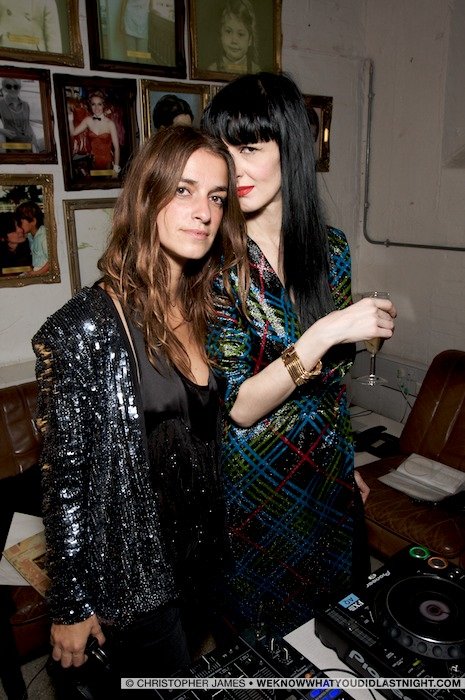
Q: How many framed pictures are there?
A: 9